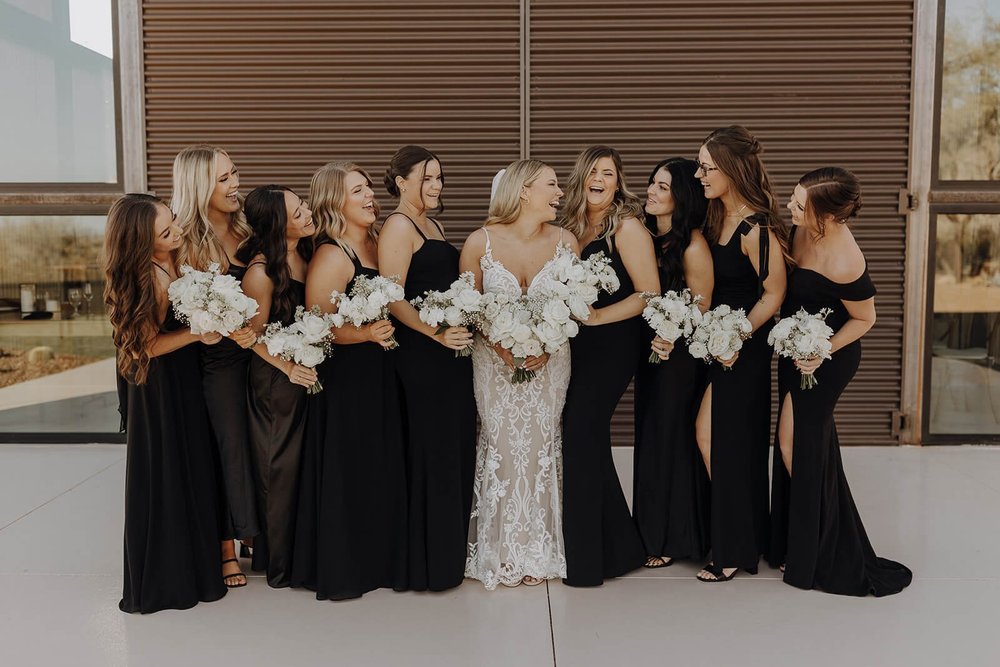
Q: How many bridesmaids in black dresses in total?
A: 9